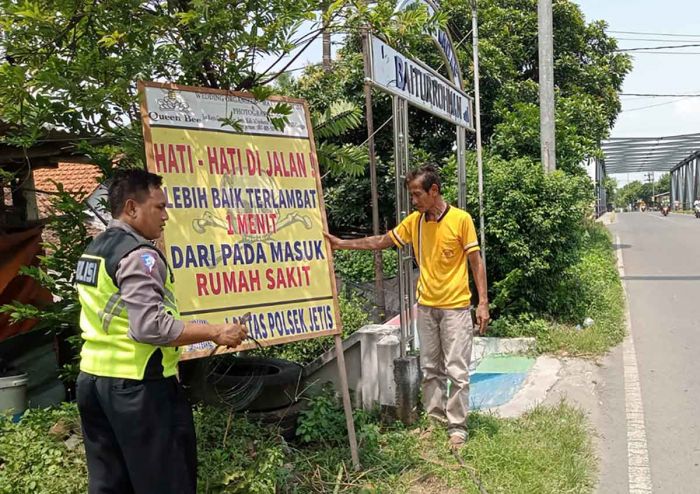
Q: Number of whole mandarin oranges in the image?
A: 0